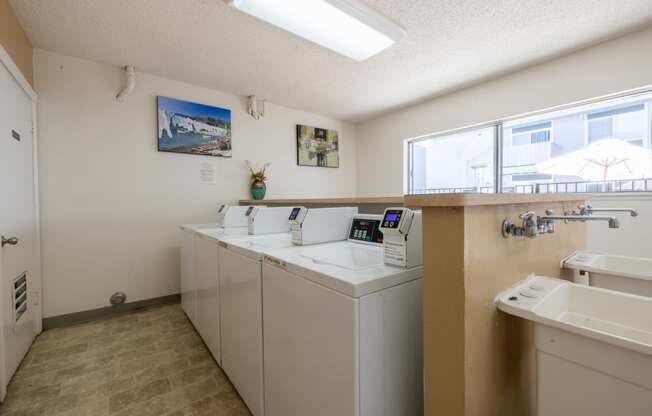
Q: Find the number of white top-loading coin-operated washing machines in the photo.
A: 4